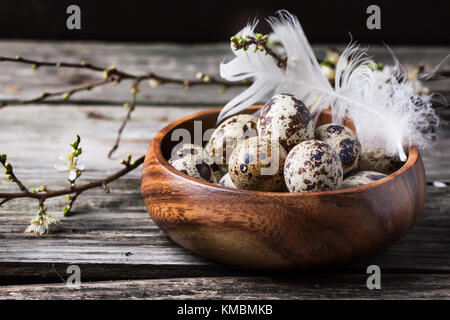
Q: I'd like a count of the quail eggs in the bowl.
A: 9